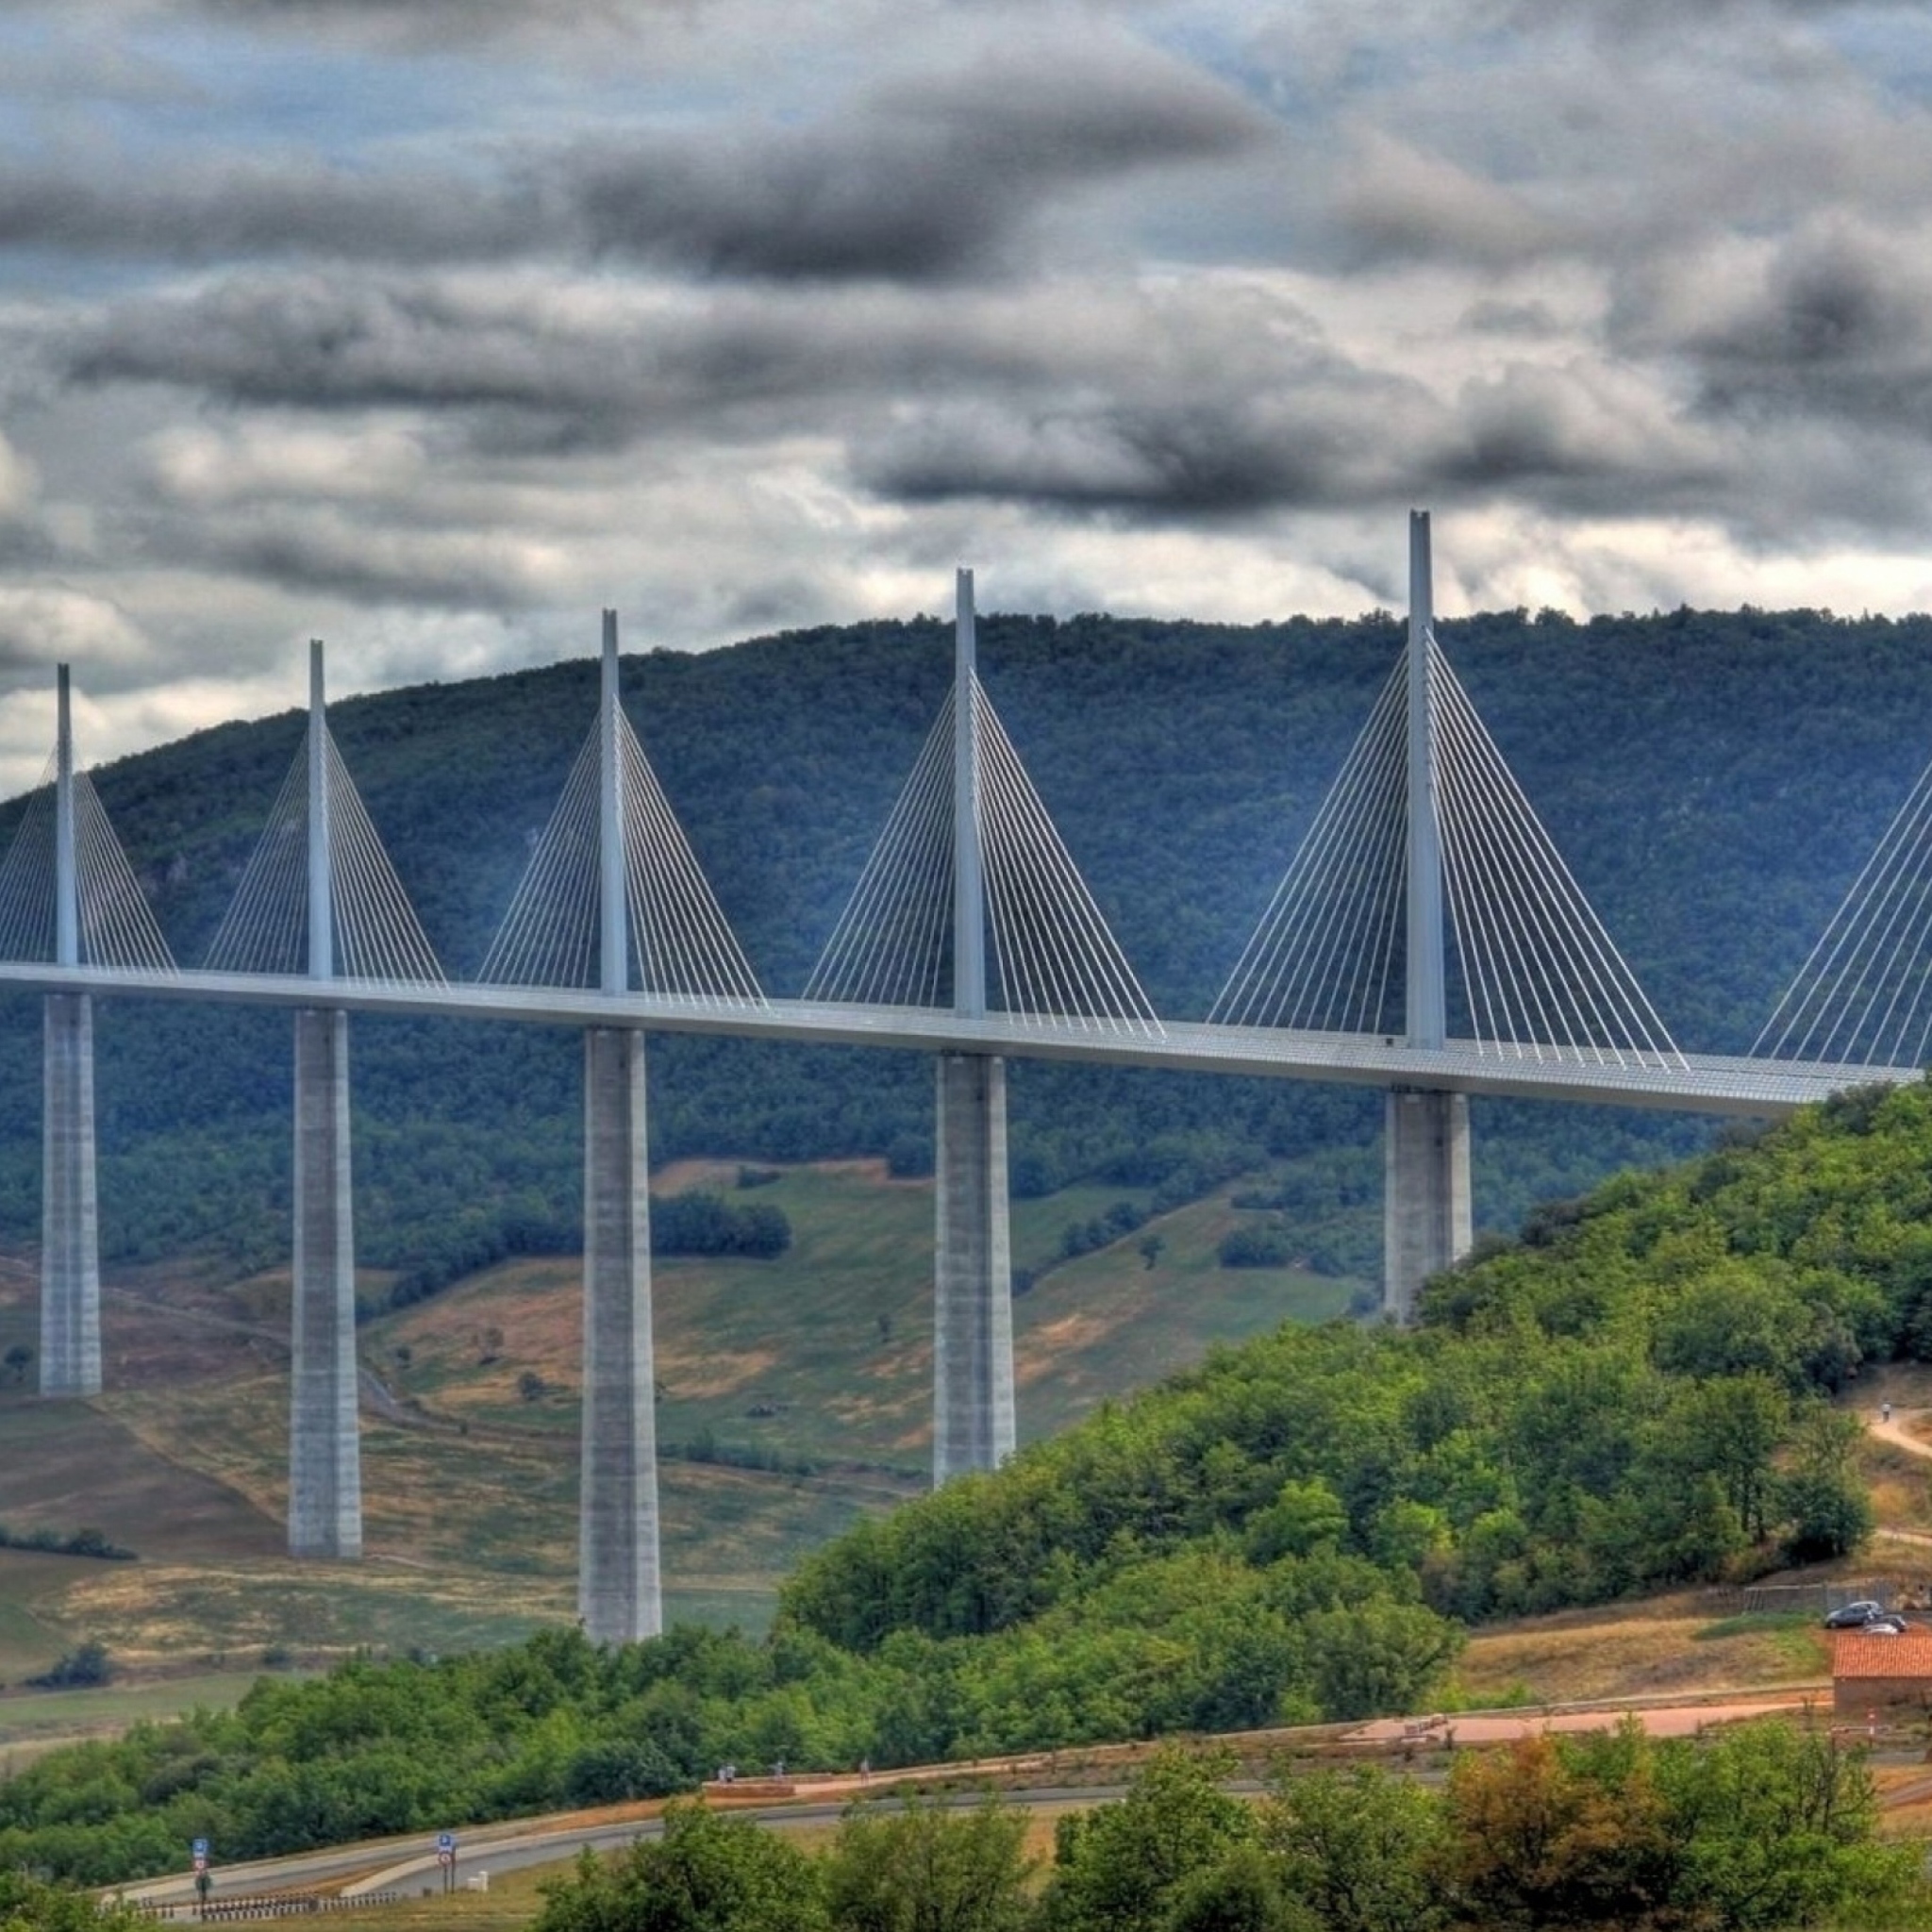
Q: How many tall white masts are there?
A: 5